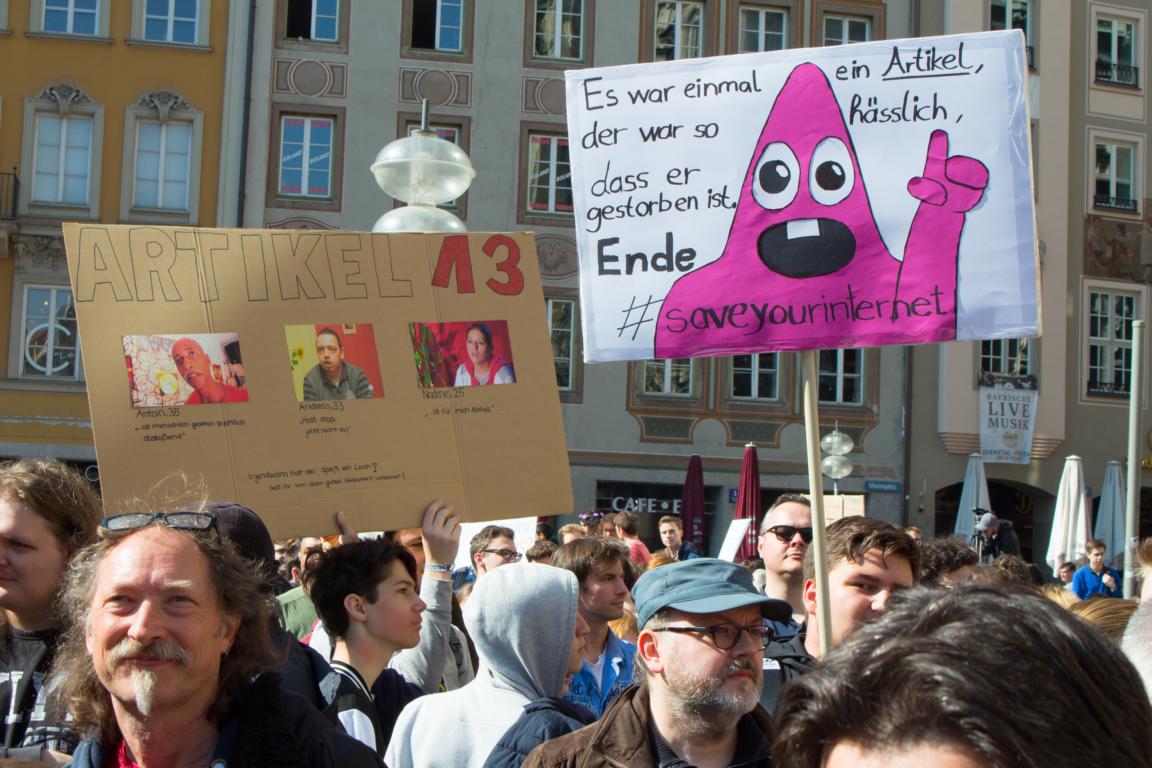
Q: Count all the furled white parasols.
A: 3